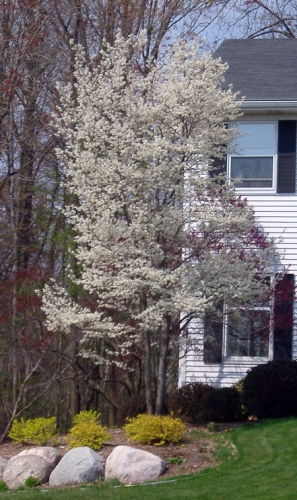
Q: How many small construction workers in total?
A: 0